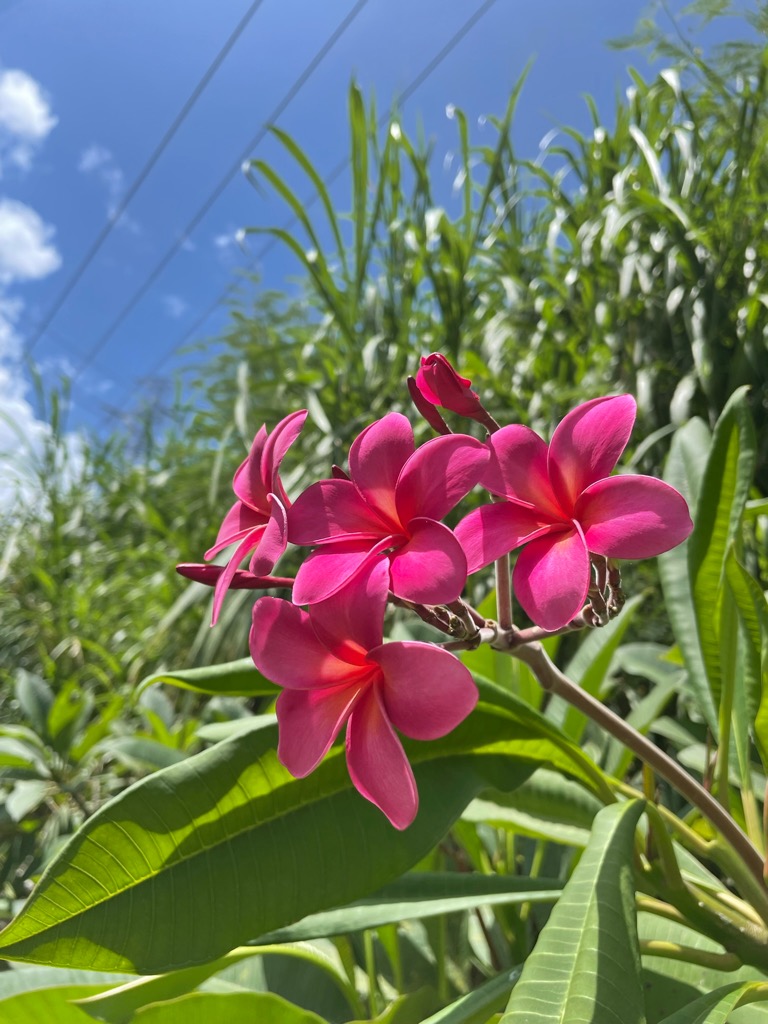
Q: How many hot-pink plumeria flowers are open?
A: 4